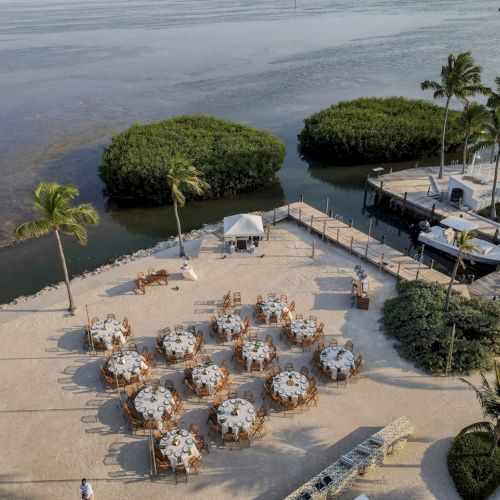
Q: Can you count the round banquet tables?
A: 13